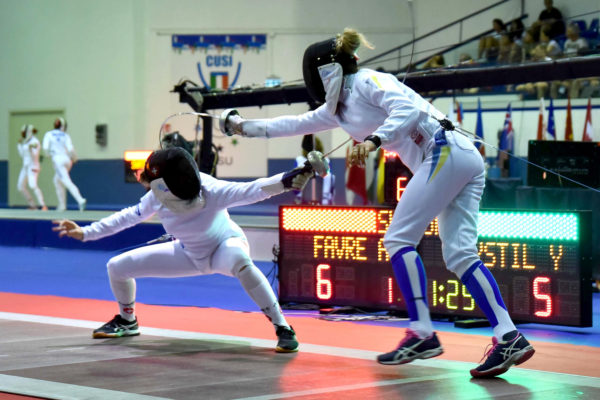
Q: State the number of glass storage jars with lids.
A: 0